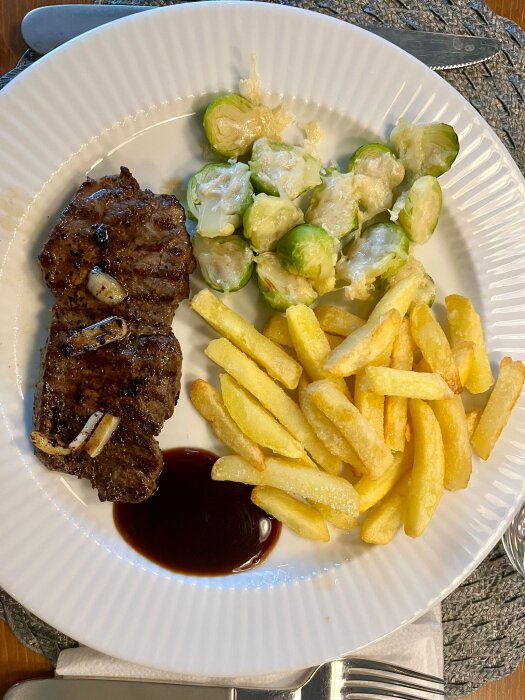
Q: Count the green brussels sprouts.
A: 13